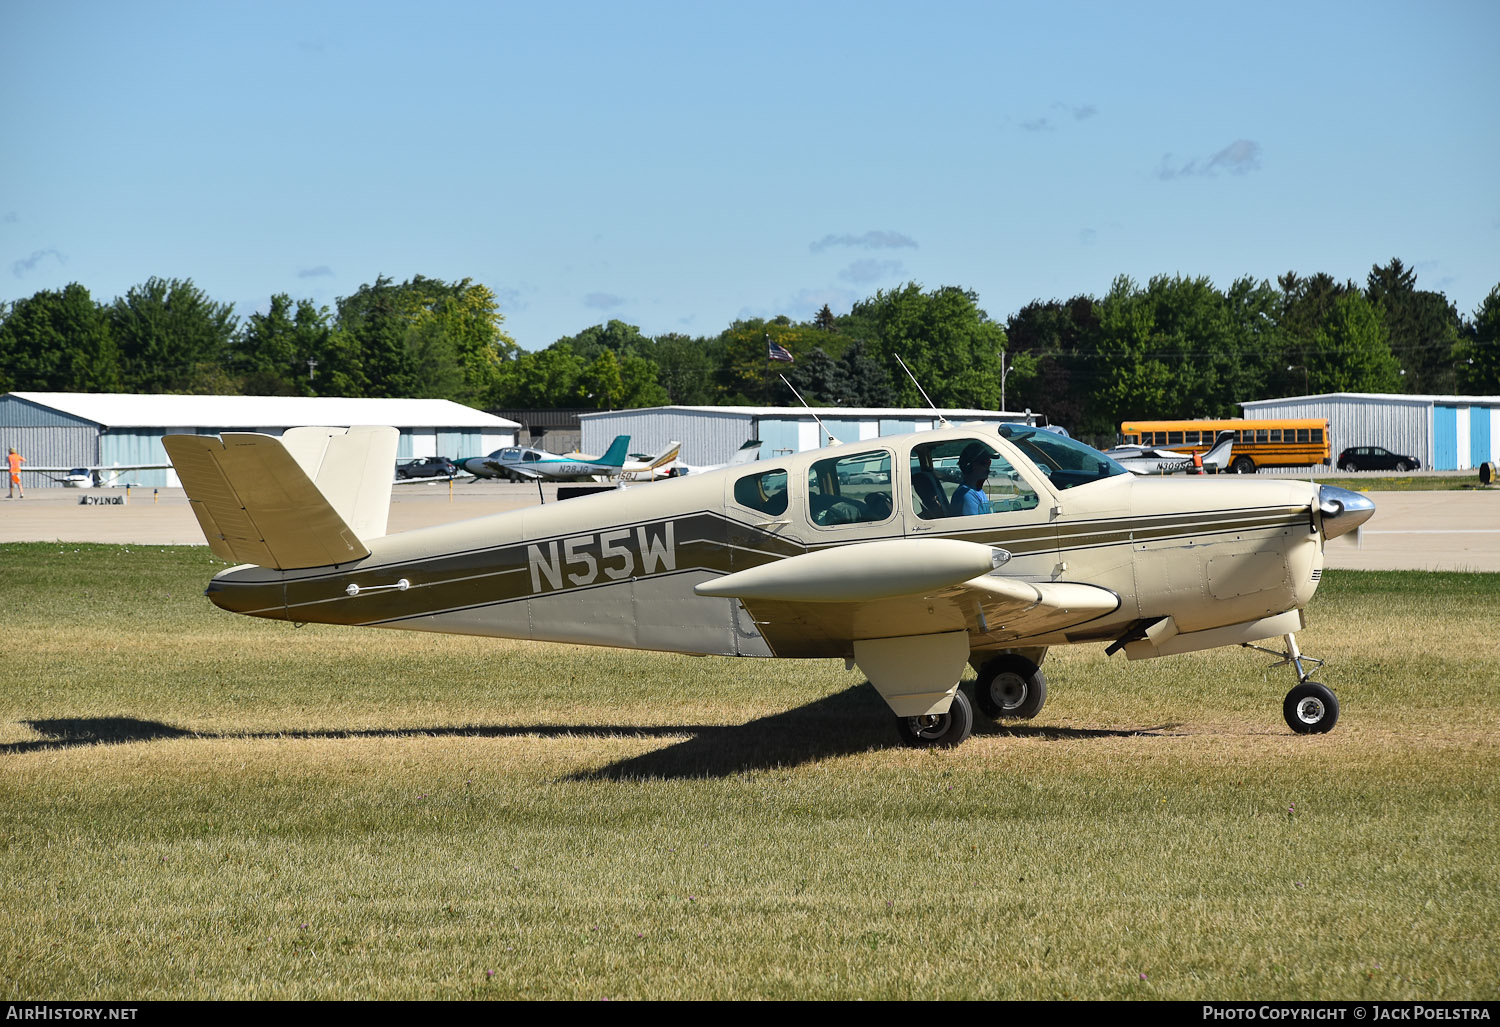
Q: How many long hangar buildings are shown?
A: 3